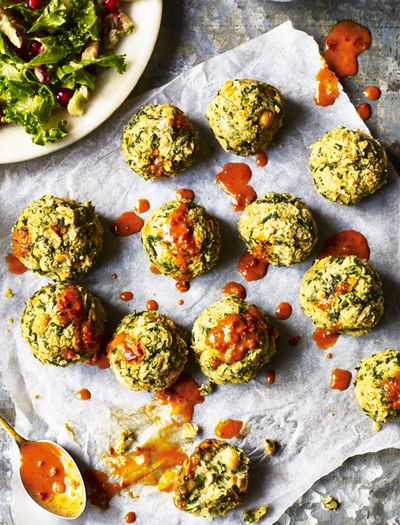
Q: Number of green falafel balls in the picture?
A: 12